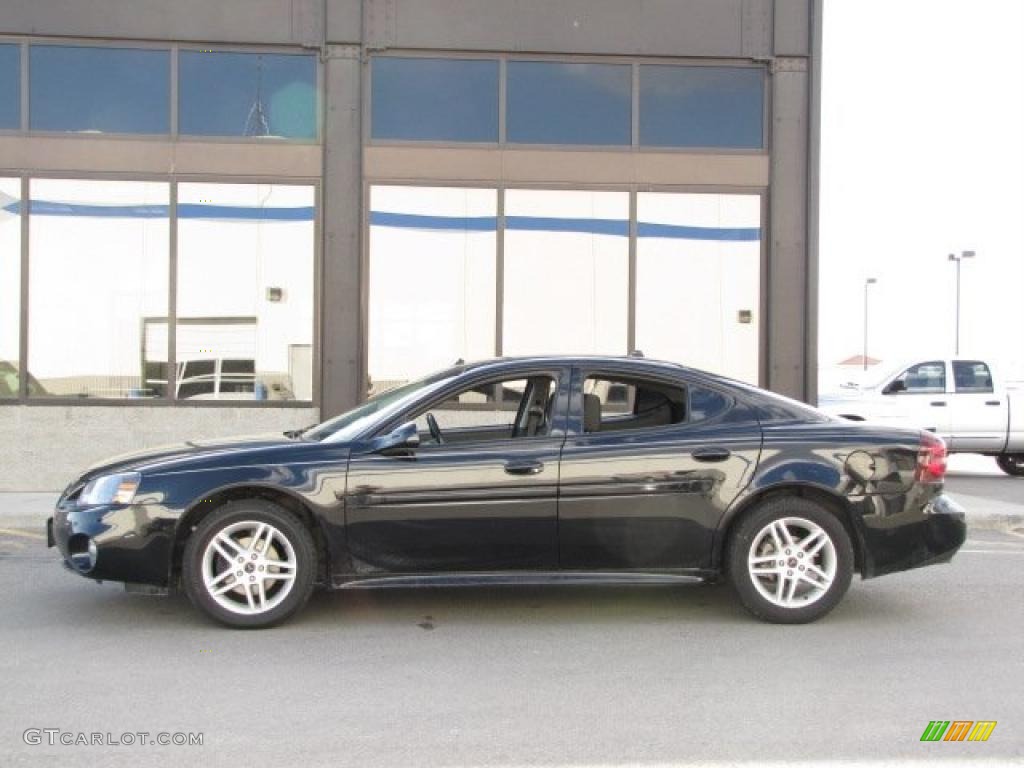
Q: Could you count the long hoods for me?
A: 1